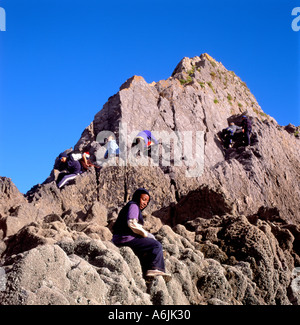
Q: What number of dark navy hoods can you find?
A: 1